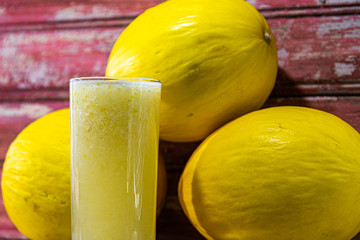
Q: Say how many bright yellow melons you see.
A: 3